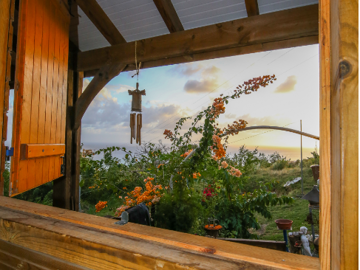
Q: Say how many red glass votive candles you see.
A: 0